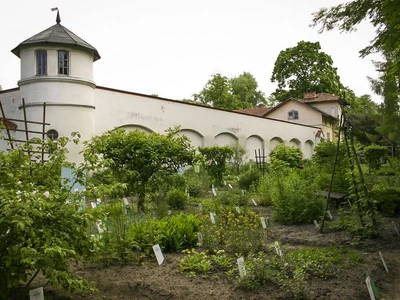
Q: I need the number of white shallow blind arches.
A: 7